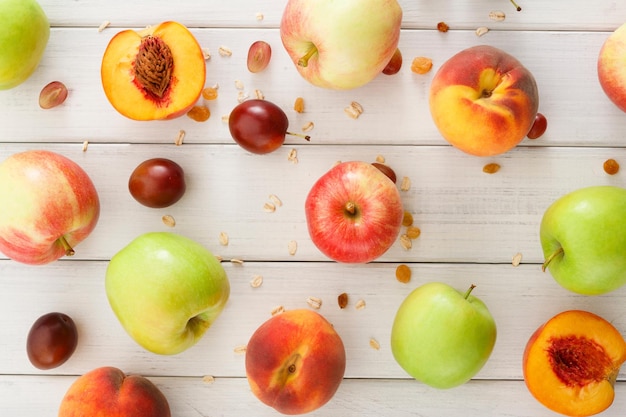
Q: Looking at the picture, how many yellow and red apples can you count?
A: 4